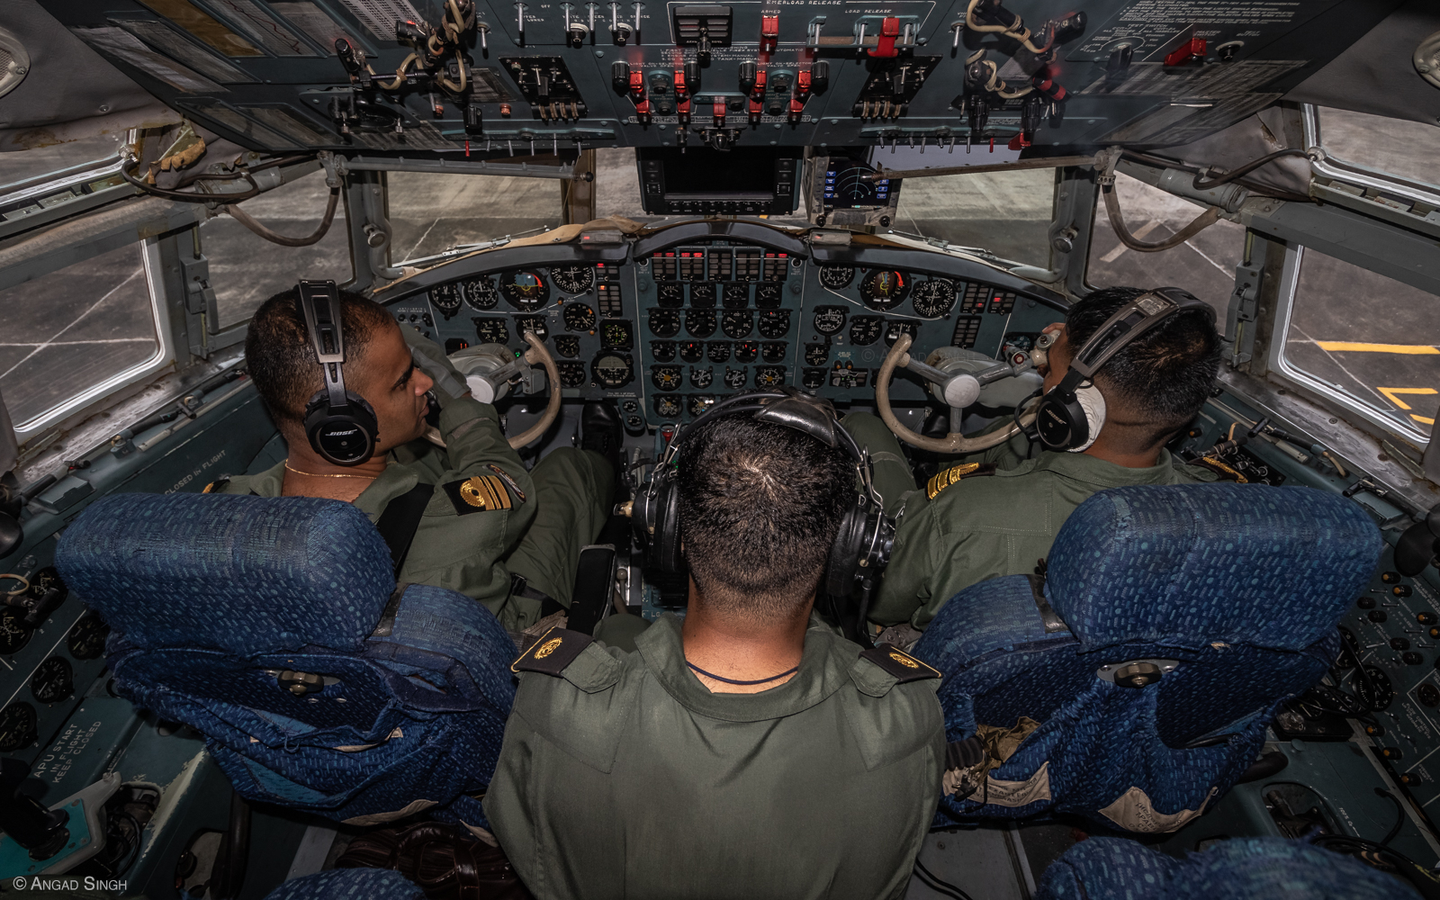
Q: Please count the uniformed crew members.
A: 3